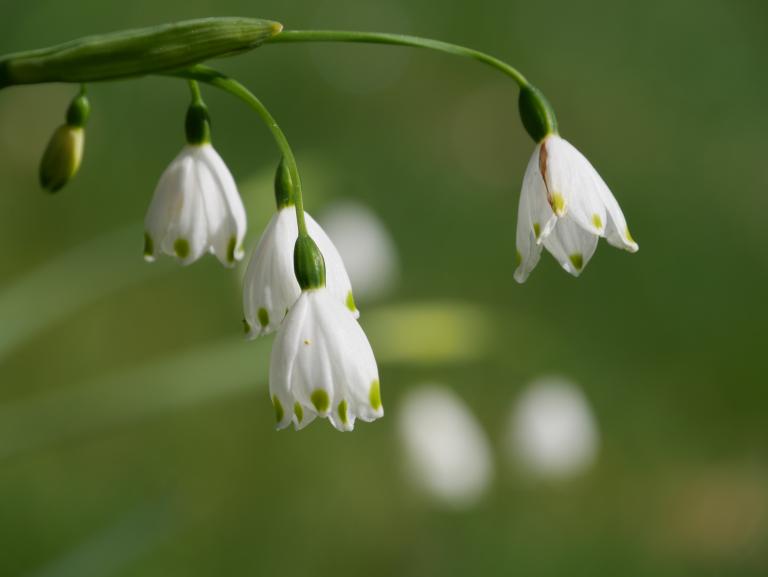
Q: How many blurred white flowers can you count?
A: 3